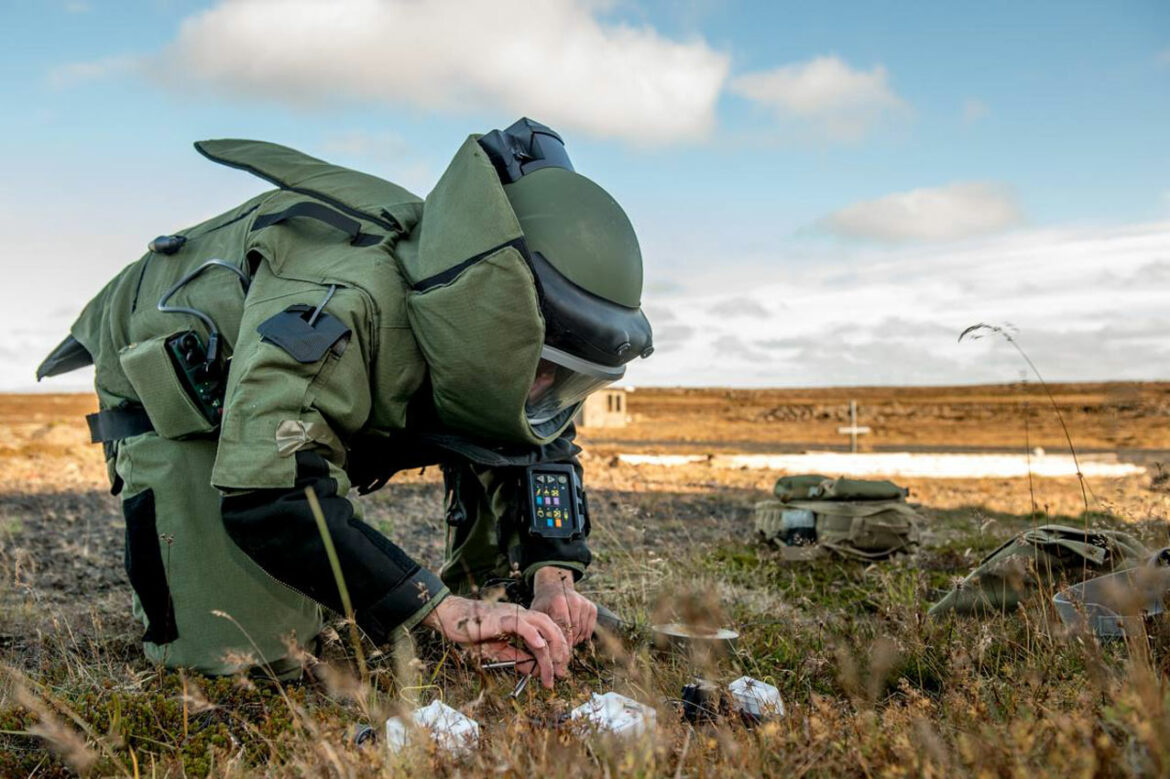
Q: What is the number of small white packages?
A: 3